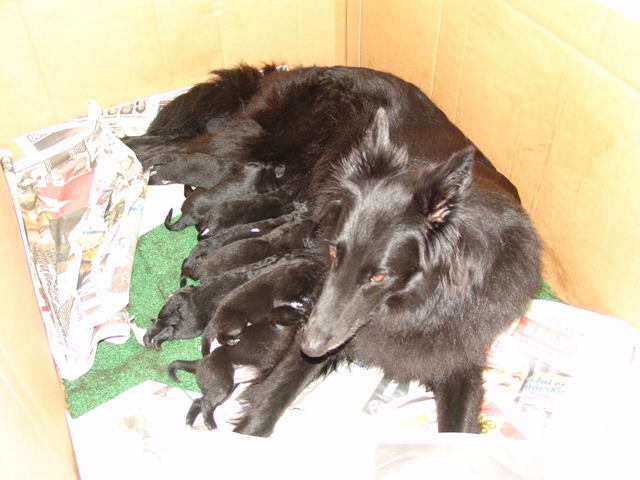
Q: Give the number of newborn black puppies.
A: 8